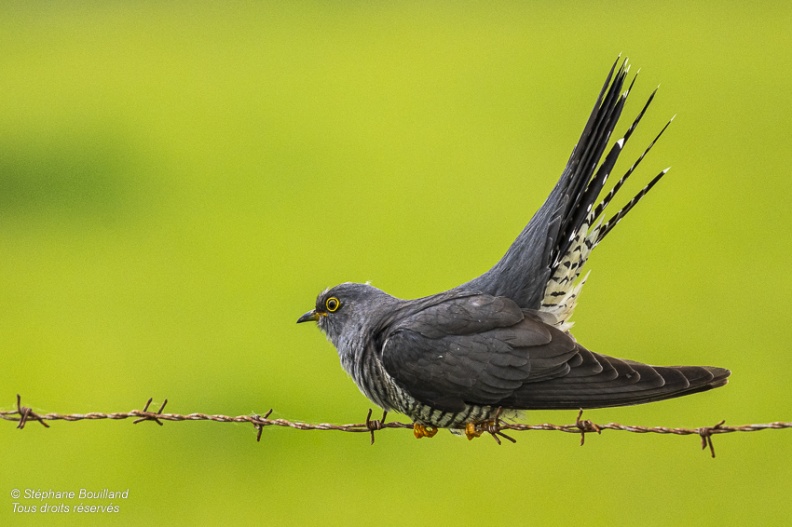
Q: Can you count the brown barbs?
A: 7